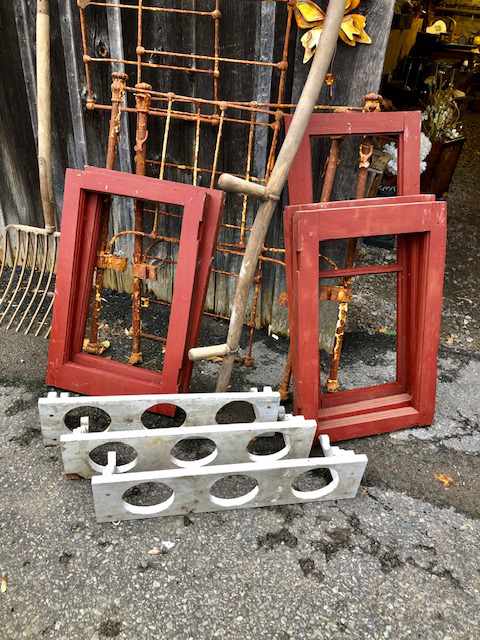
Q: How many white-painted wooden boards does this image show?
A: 3